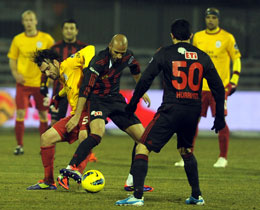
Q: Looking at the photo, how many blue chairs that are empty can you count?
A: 0